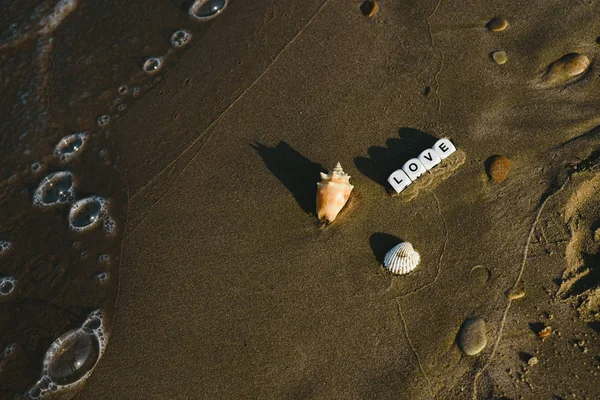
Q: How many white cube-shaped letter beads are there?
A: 4